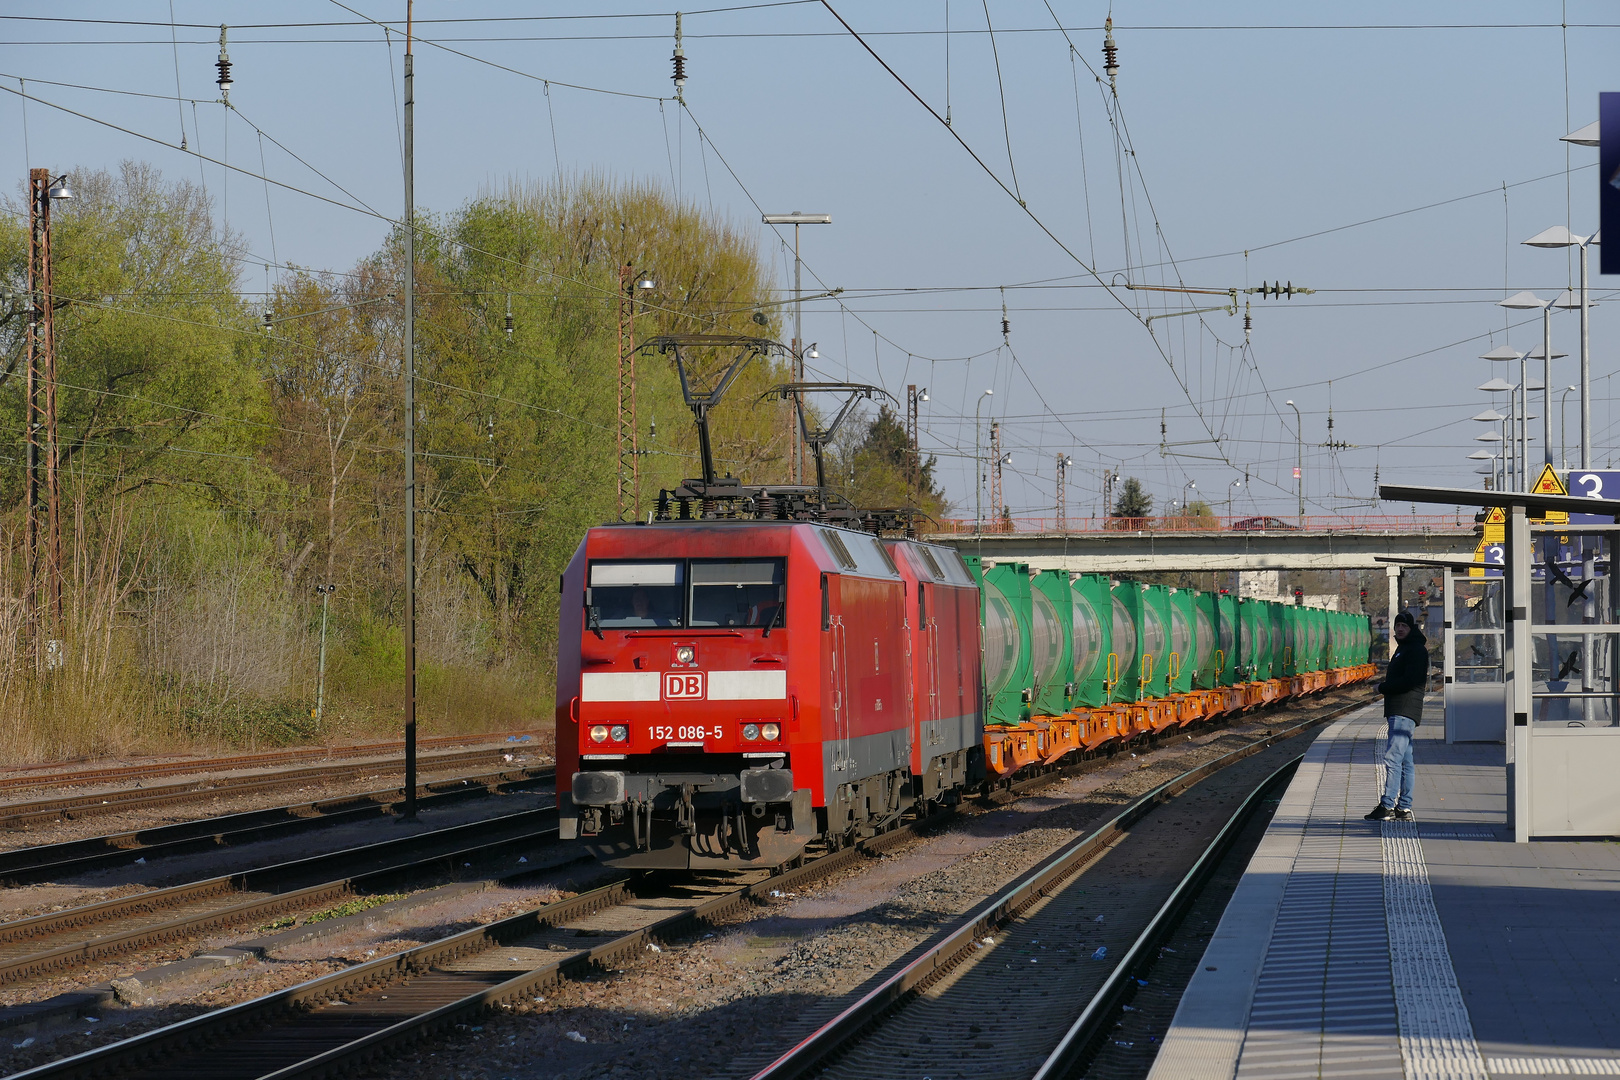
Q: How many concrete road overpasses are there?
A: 1